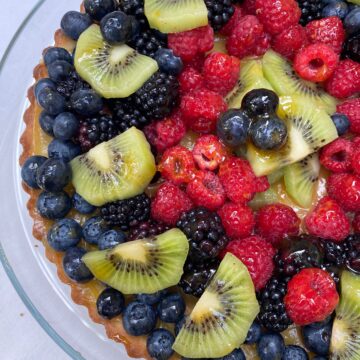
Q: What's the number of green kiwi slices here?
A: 10